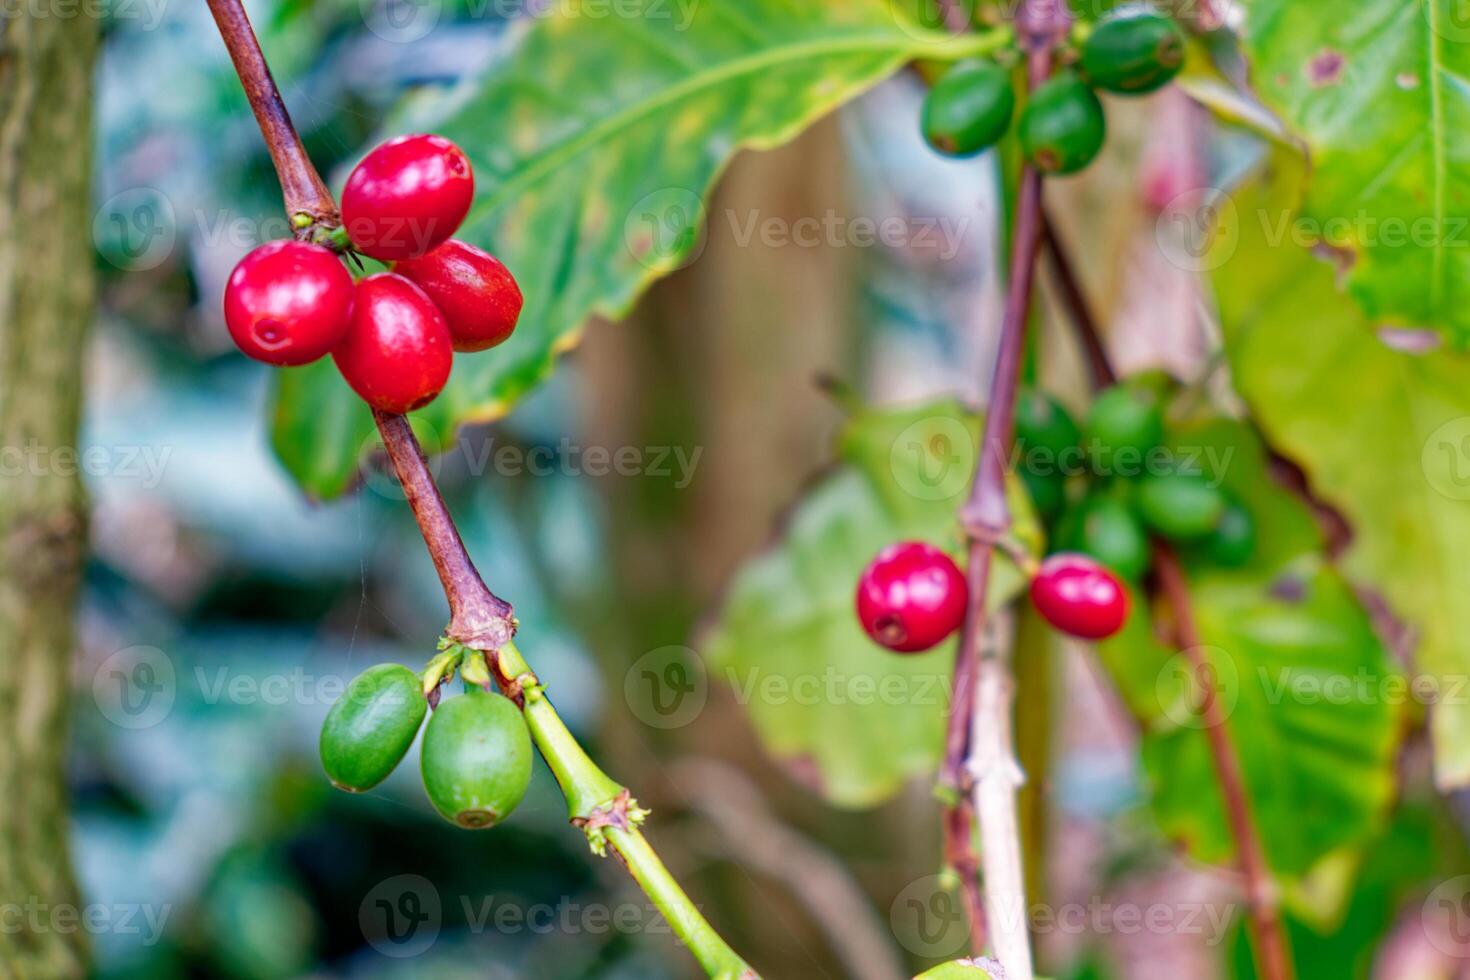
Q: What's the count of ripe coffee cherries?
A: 6